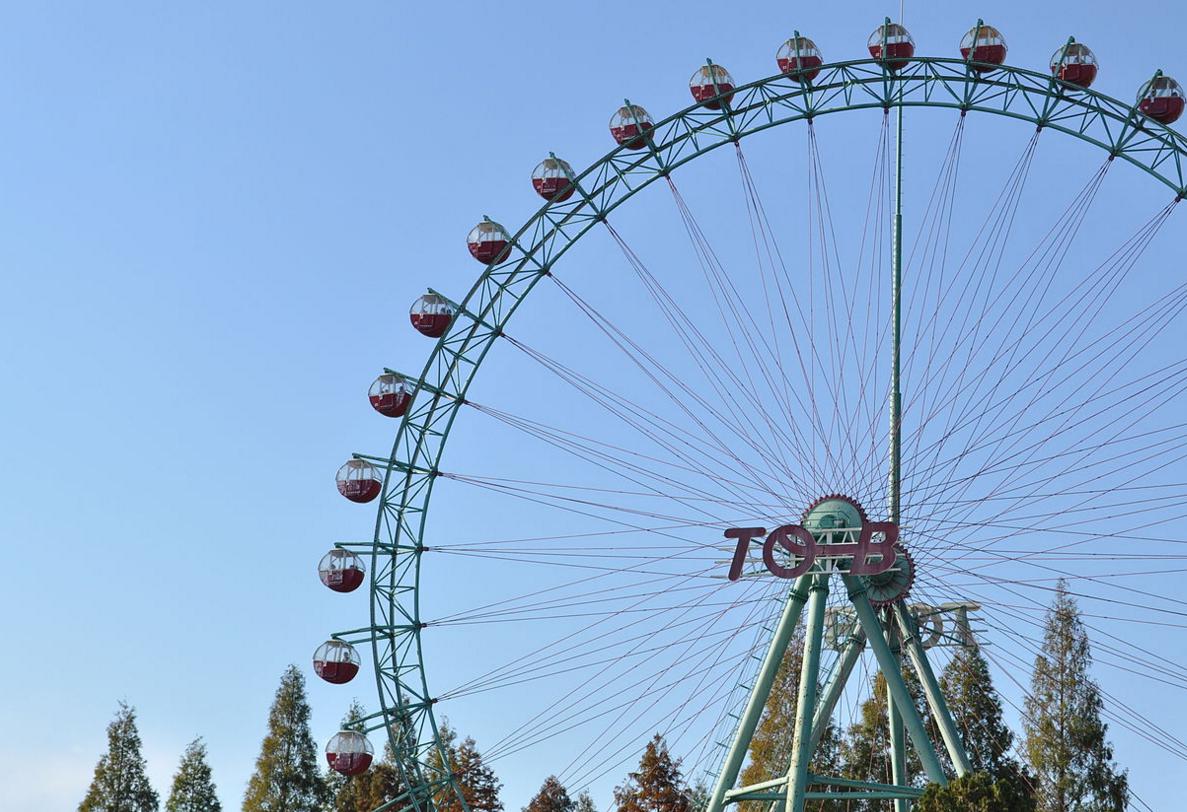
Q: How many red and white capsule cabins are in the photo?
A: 15